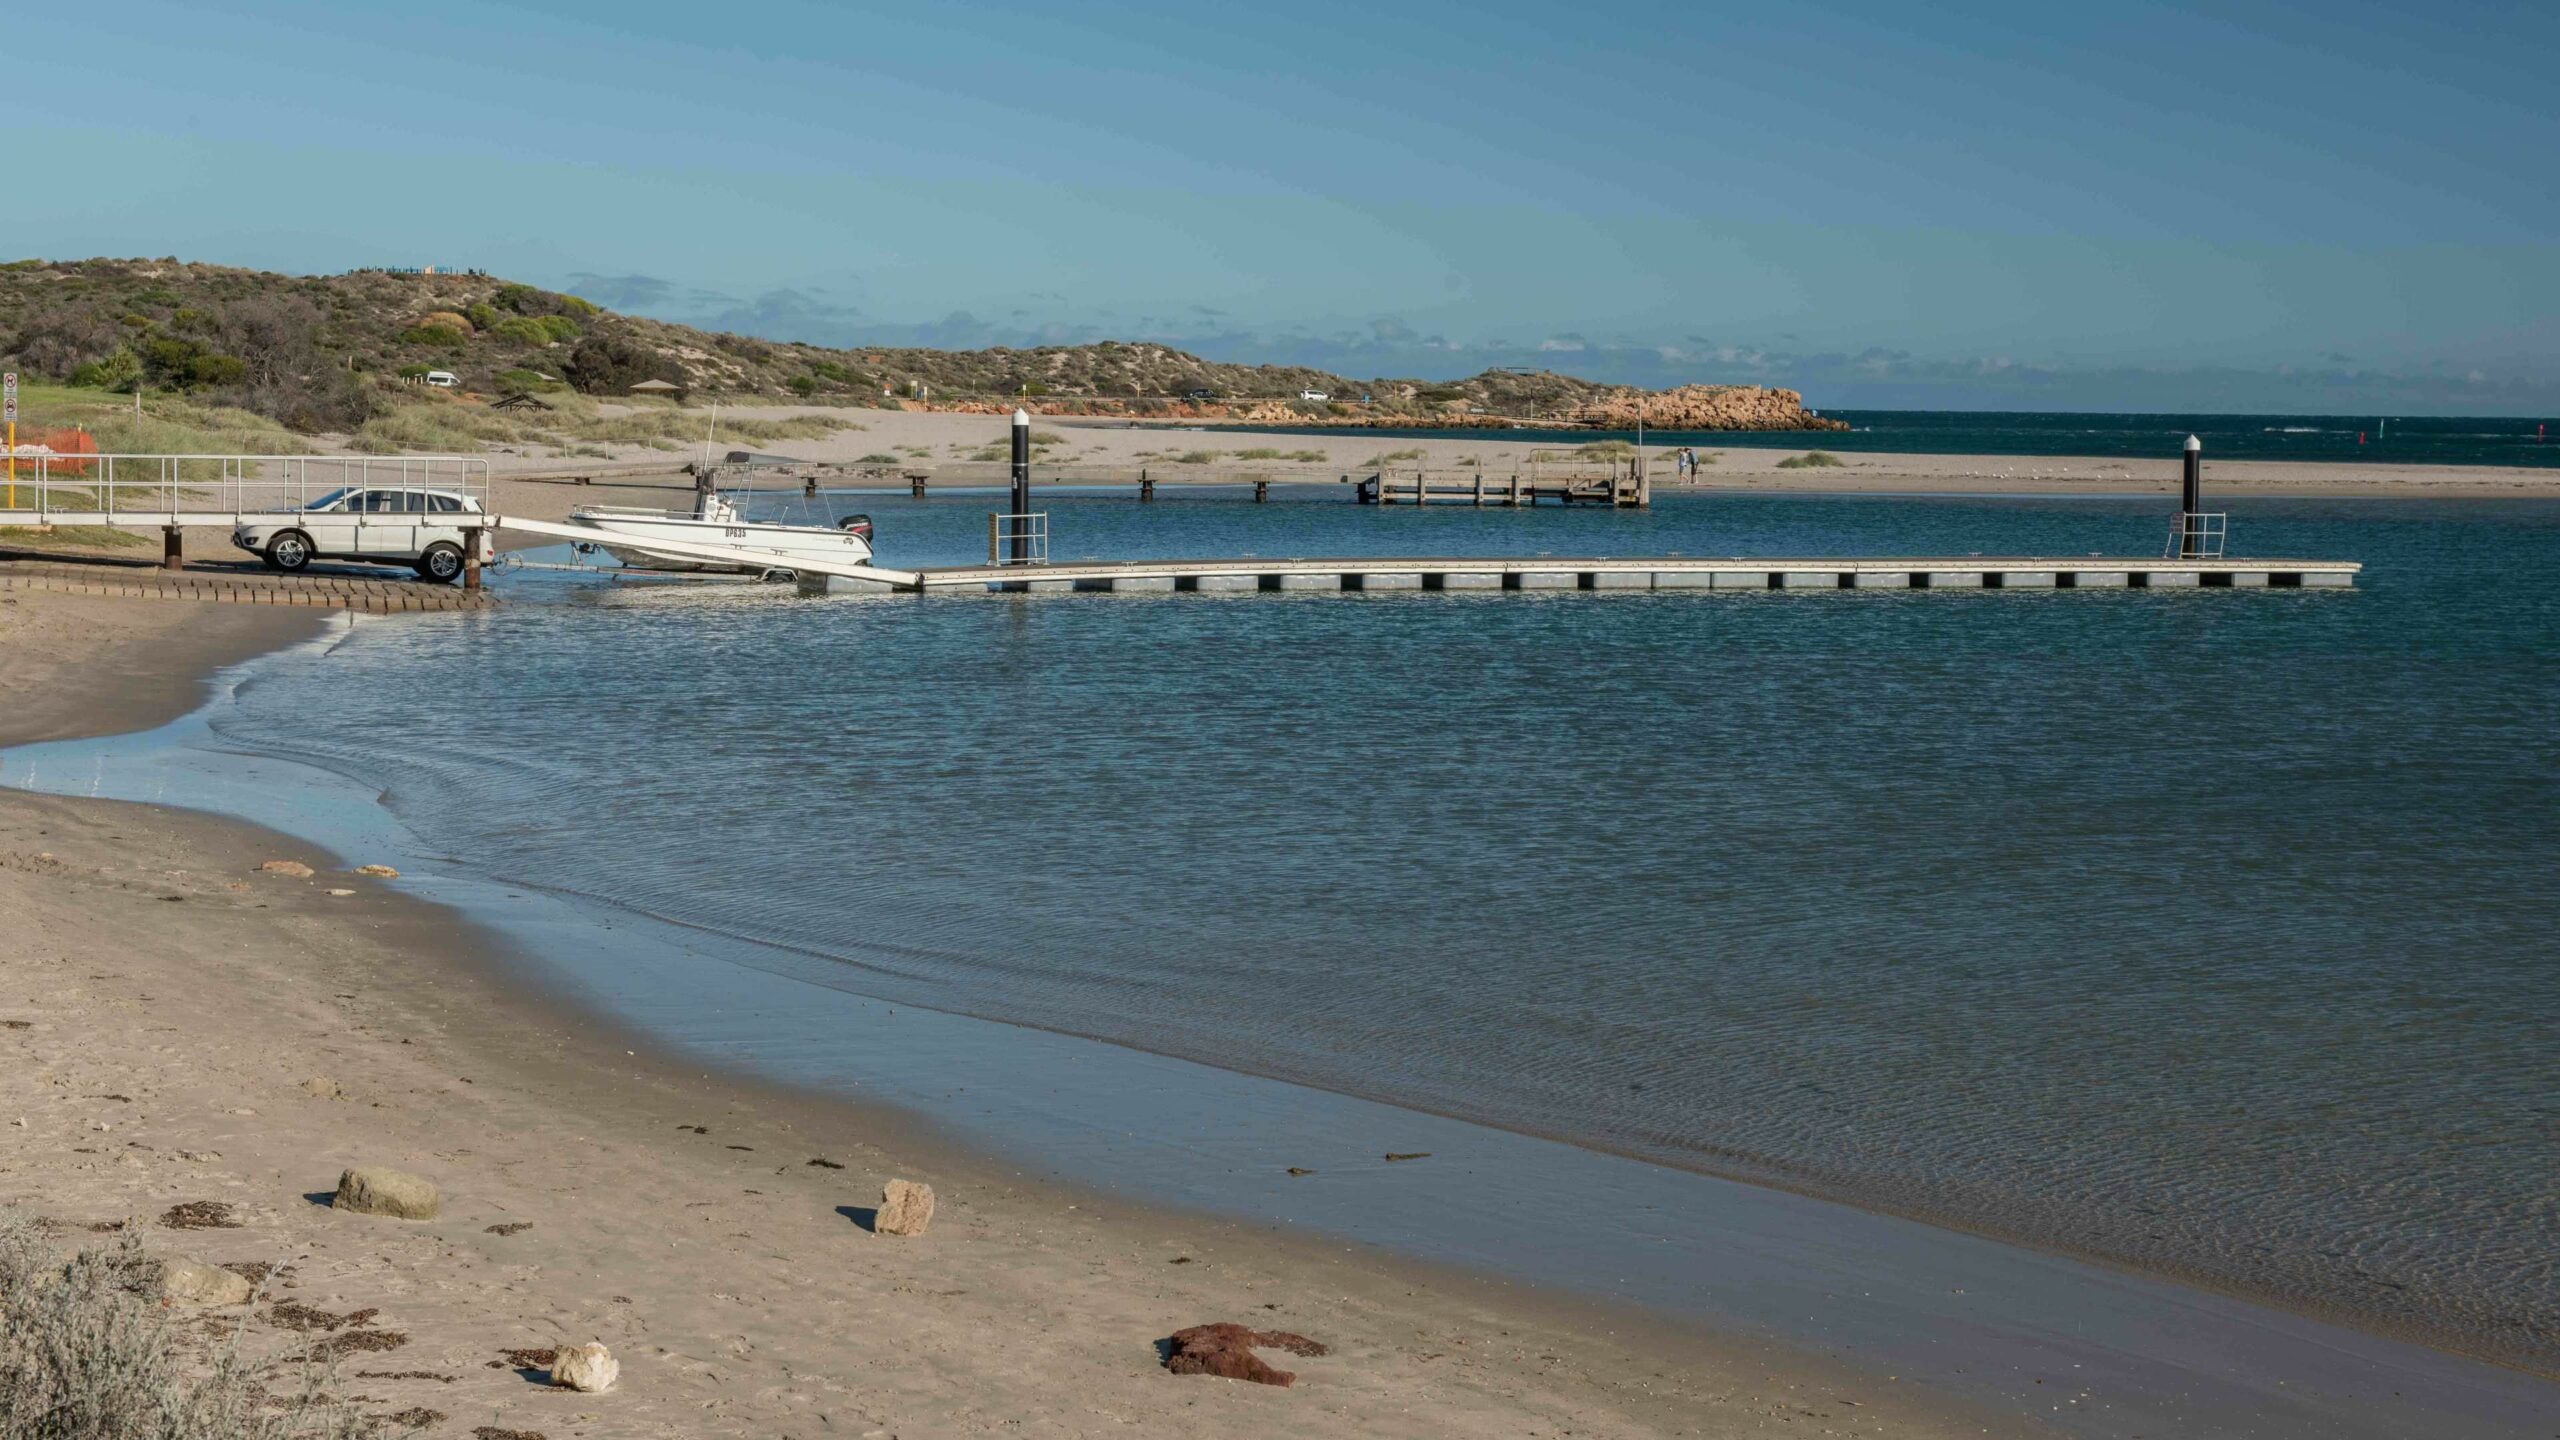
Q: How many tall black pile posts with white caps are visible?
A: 2